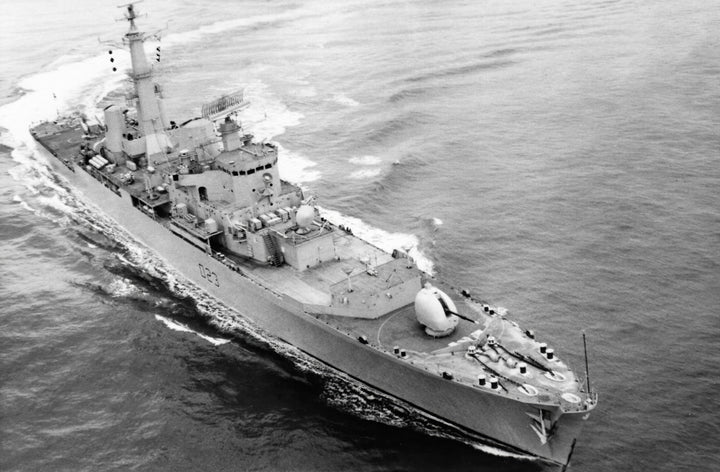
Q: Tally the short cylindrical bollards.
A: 9